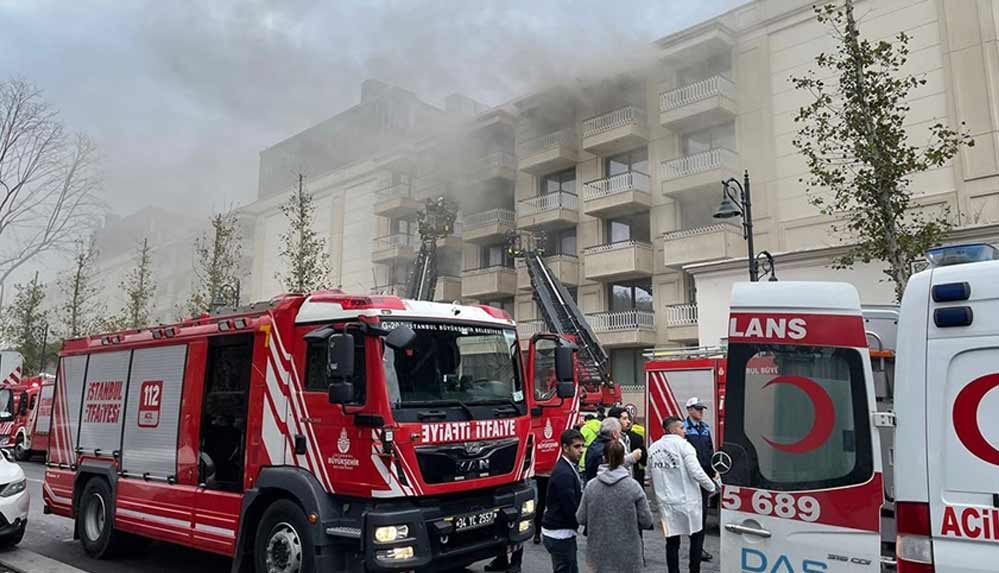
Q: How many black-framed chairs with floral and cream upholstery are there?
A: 0